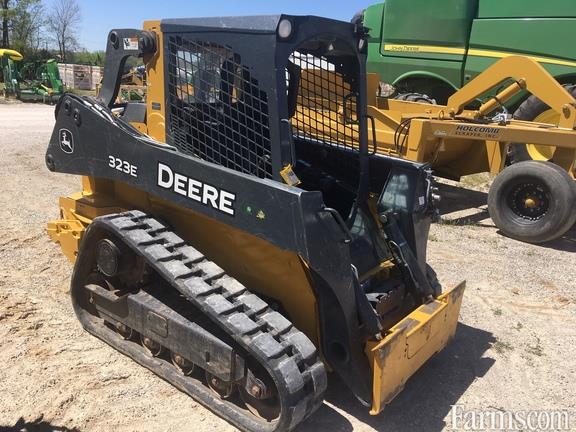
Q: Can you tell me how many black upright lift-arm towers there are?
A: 1